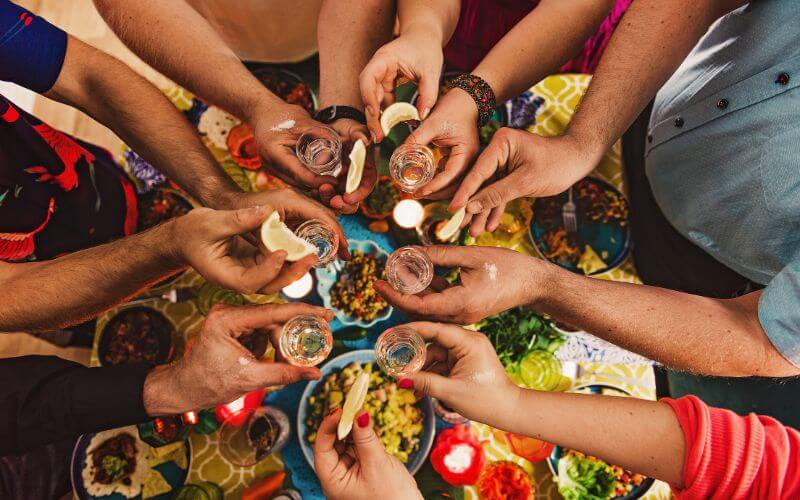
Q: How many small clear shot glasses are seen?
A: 6